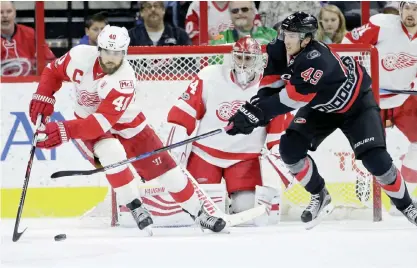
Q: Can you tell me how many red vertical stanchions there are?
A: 3